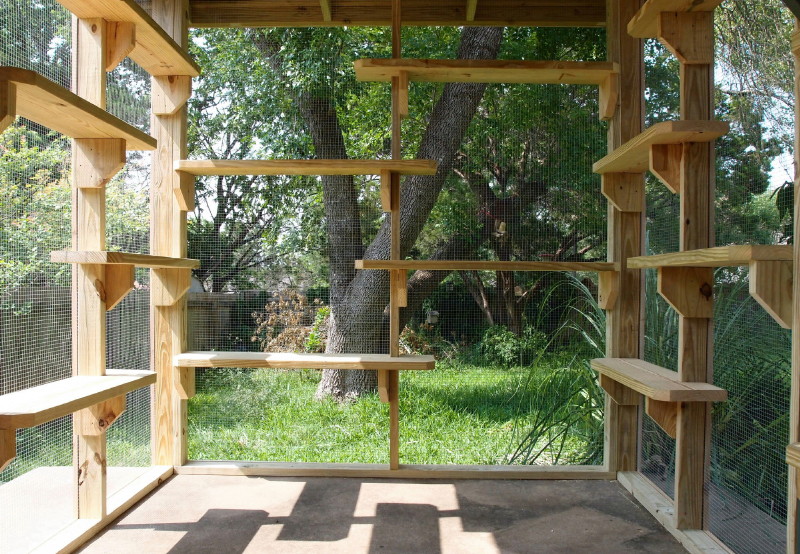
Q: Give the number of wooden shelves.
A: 12